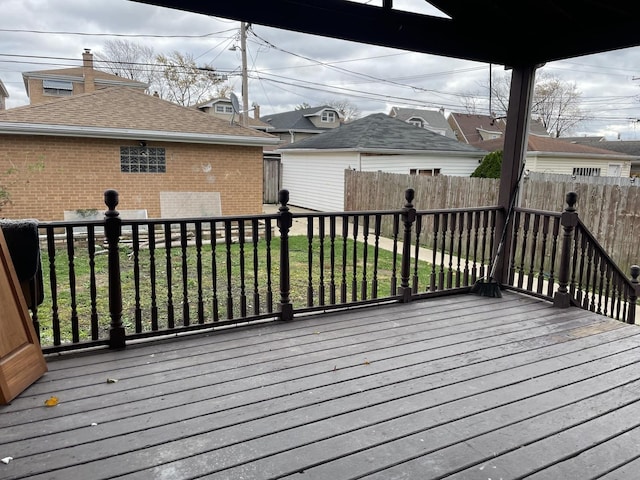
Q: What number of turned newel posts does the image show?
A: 5